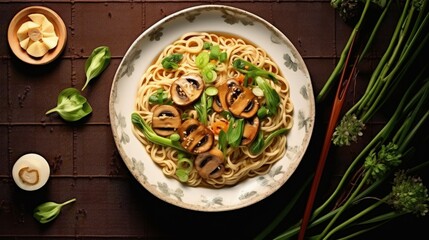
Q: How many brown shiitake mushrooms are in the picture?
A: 7